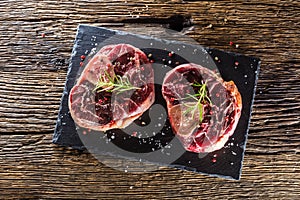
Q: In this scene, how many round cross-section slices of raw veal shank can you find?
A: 2